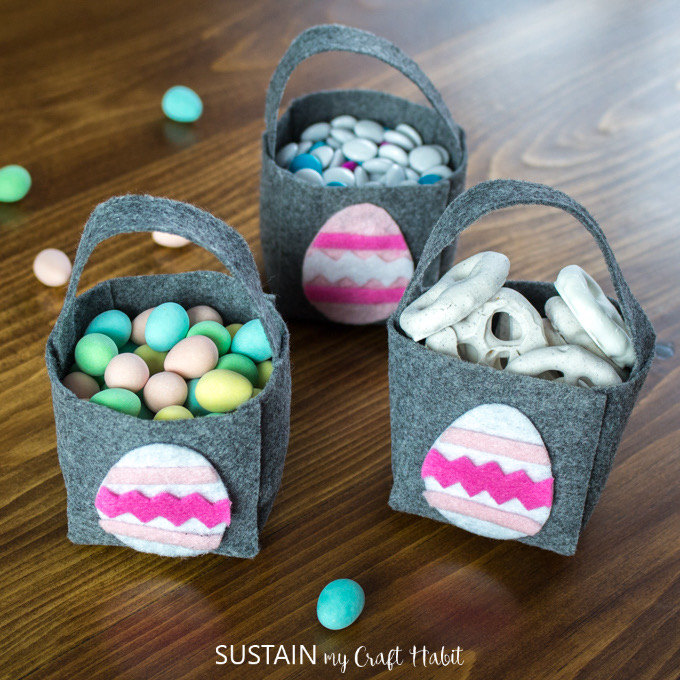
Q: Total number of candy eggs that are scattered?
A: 5